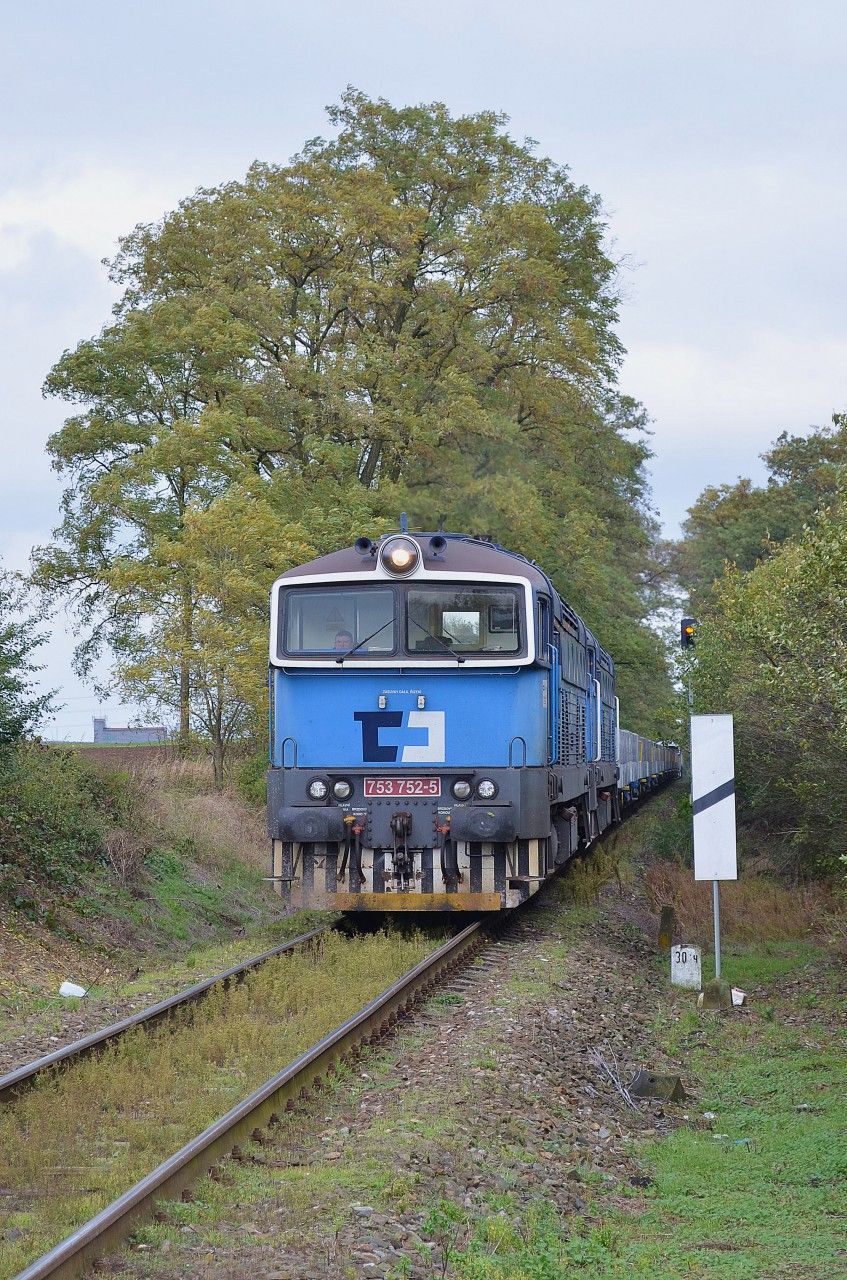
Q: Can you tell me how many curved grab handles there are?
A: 2